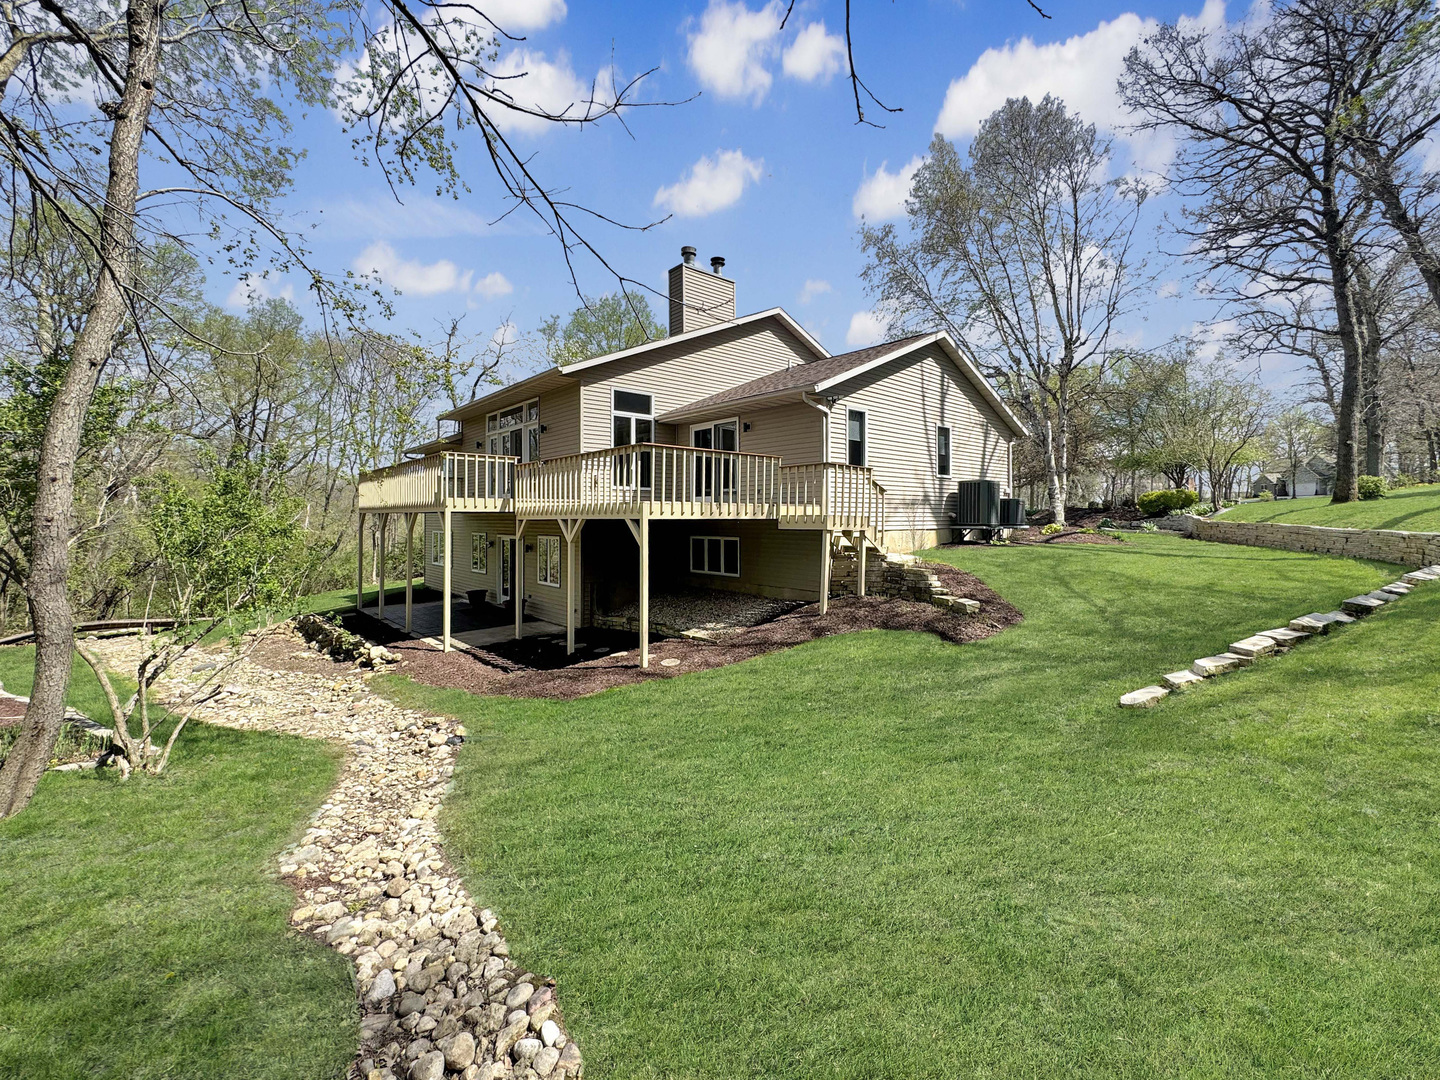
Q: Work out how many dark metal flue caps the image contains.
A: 2